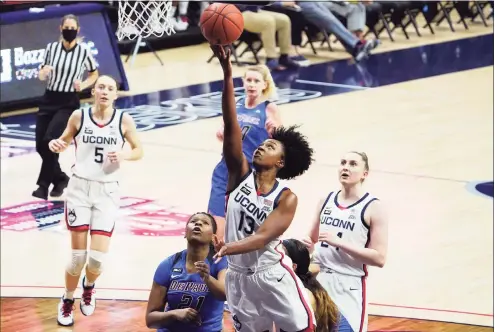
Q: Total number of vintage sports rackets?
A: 0